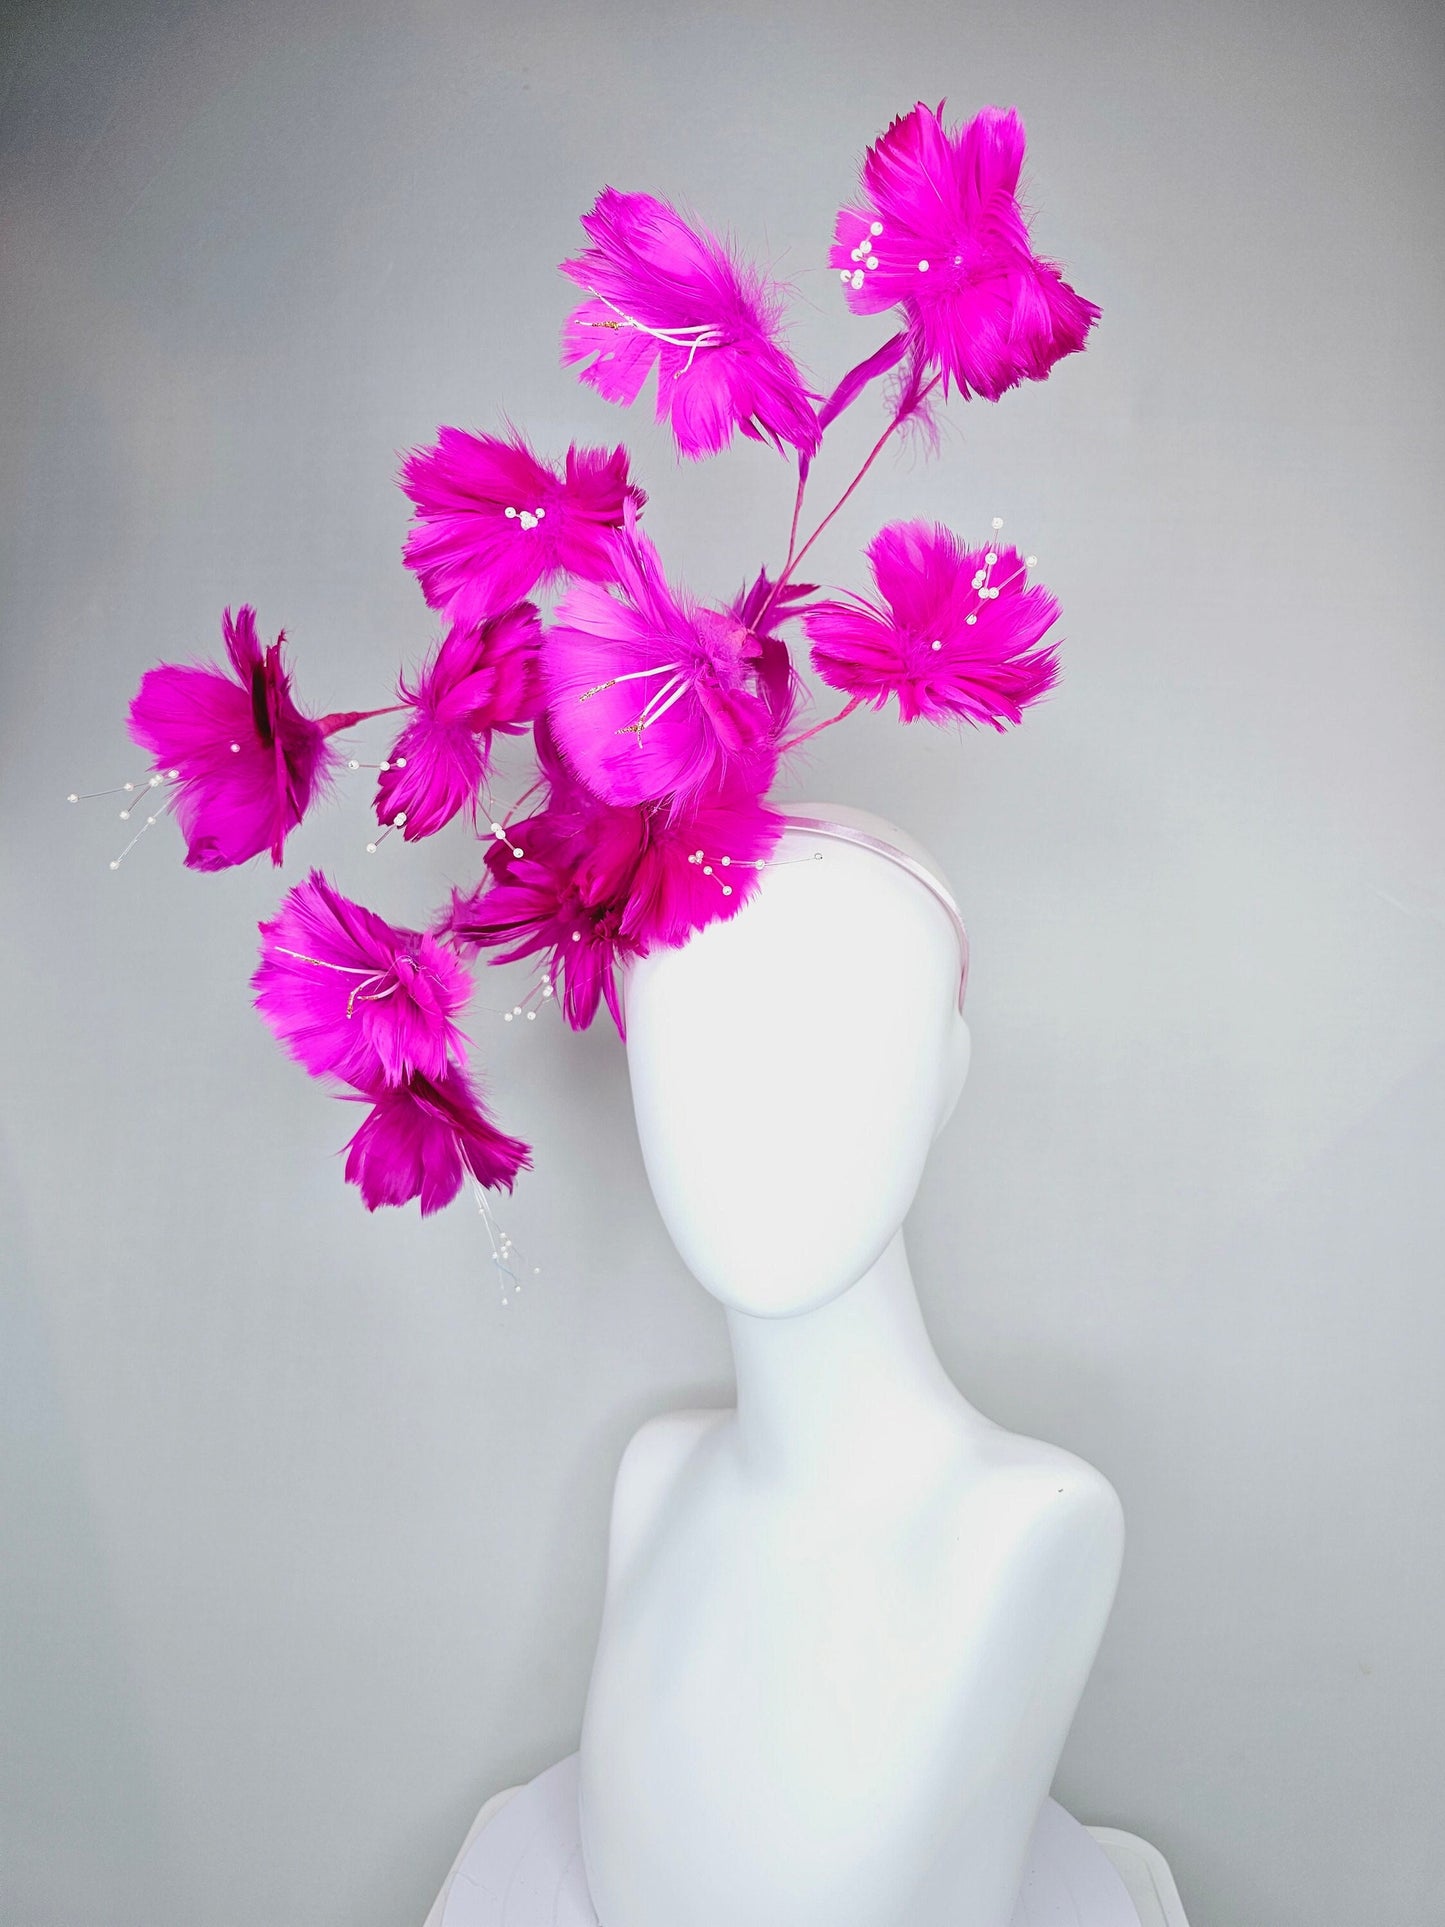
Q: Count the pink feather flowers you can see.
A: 11